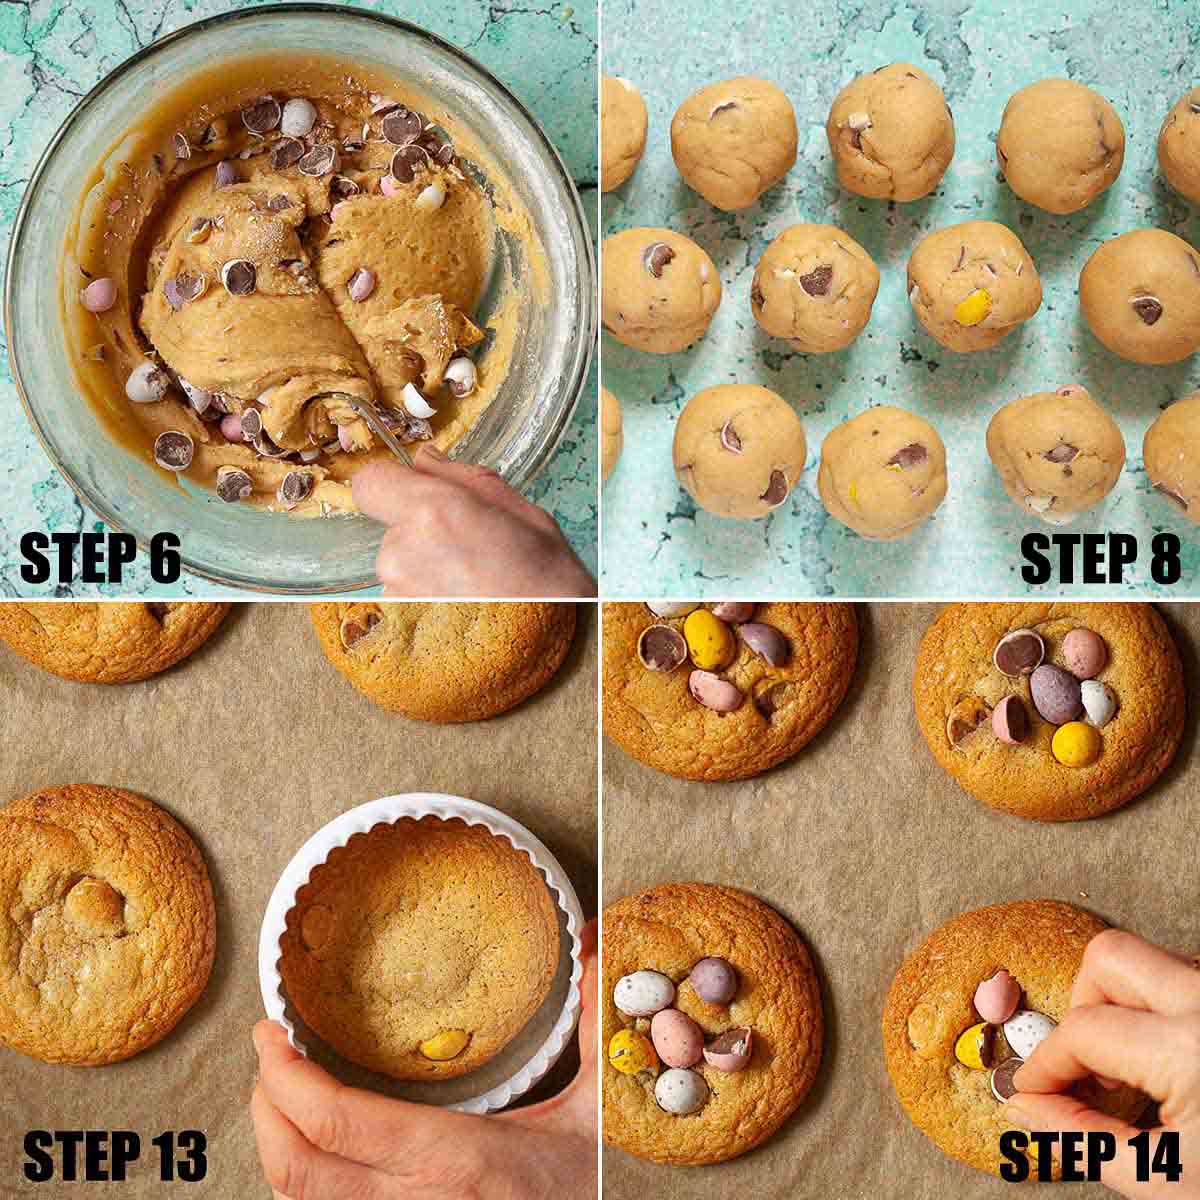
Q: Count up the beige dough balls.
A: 14